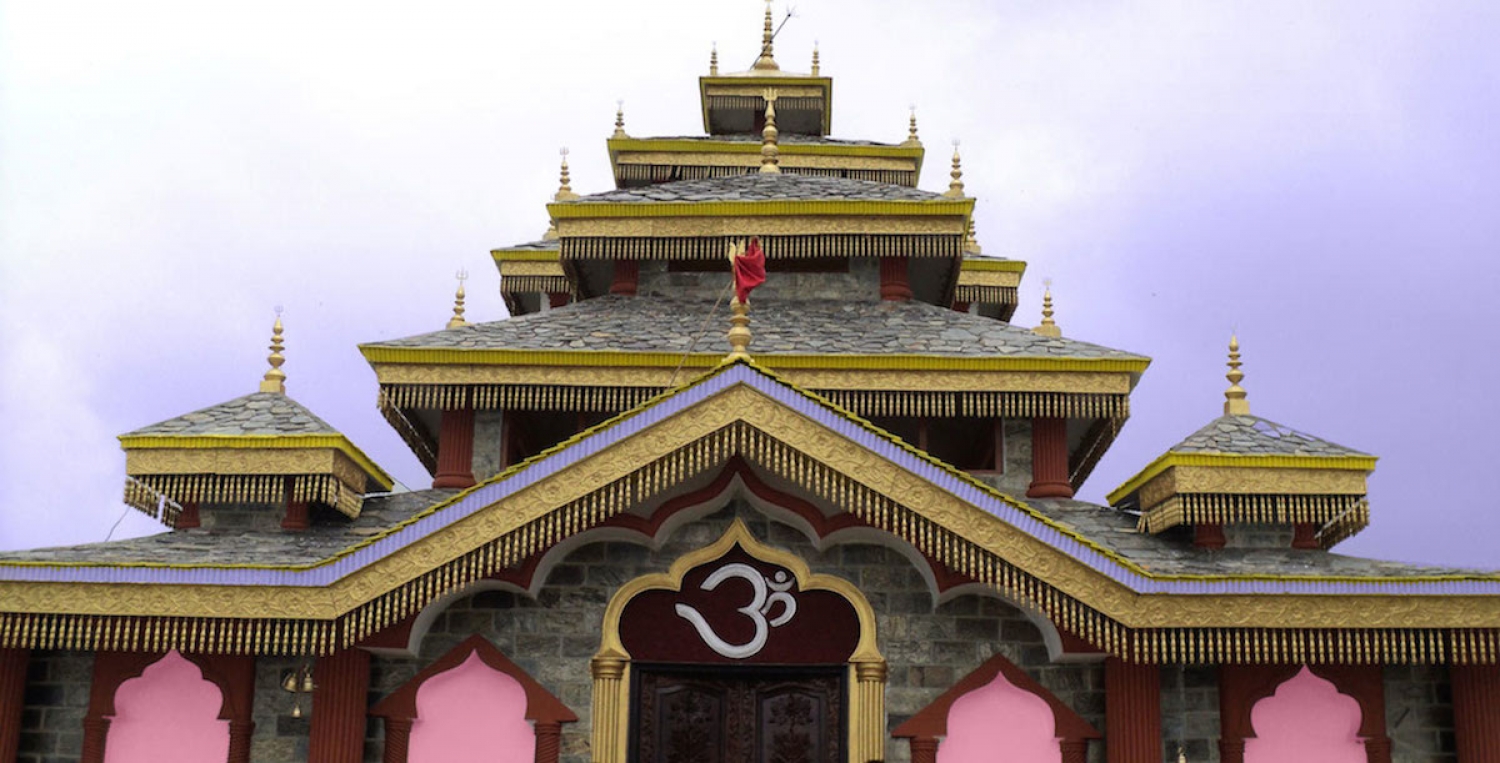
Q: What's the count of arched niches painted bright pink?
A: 4